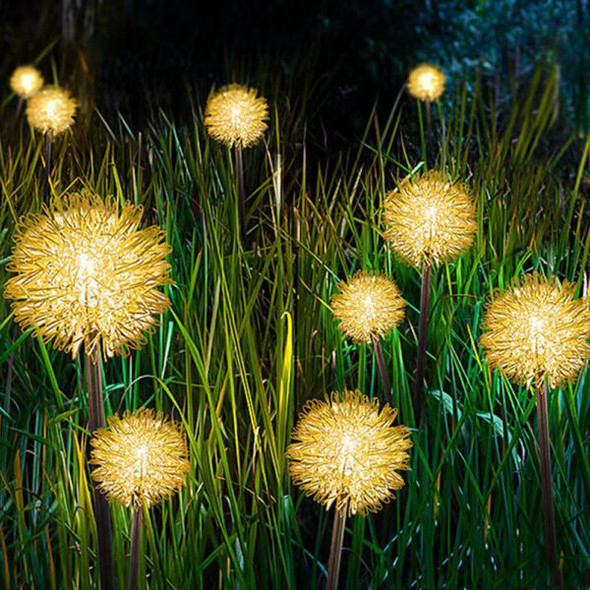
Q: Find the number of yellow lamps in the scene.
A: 10